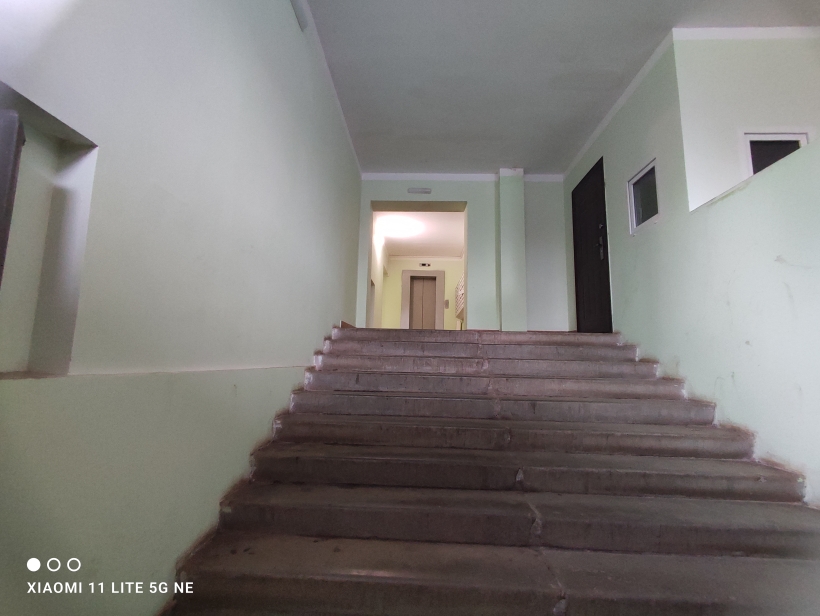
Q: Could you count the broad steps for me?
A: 9